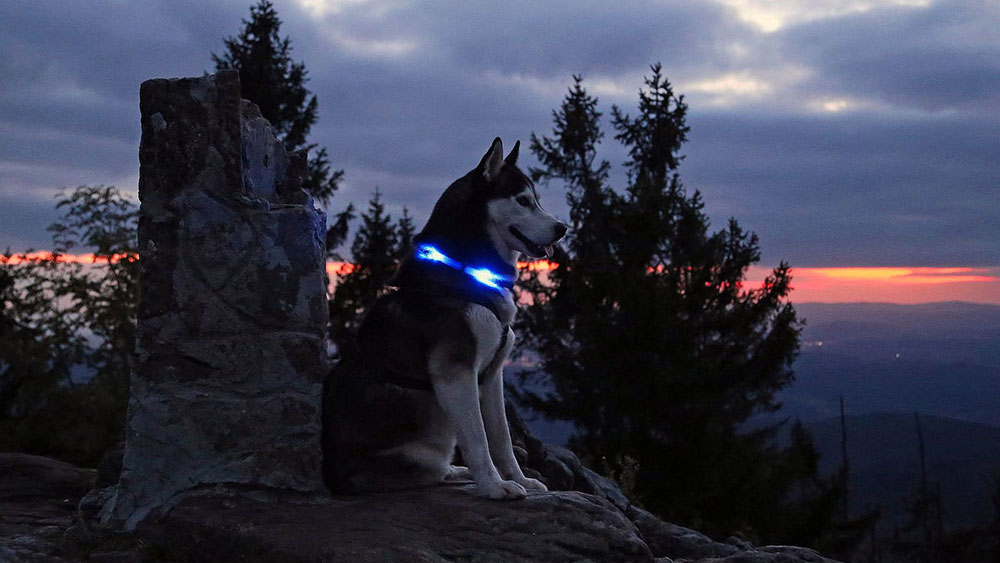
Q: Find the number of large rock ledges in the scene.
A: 1